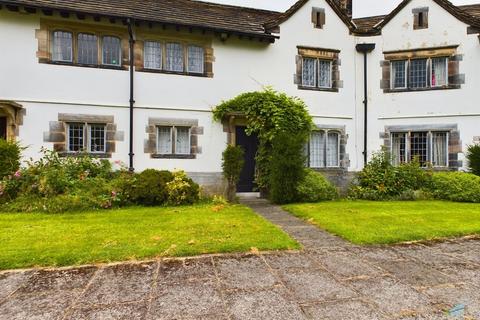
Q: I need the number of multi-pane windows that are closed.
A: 8